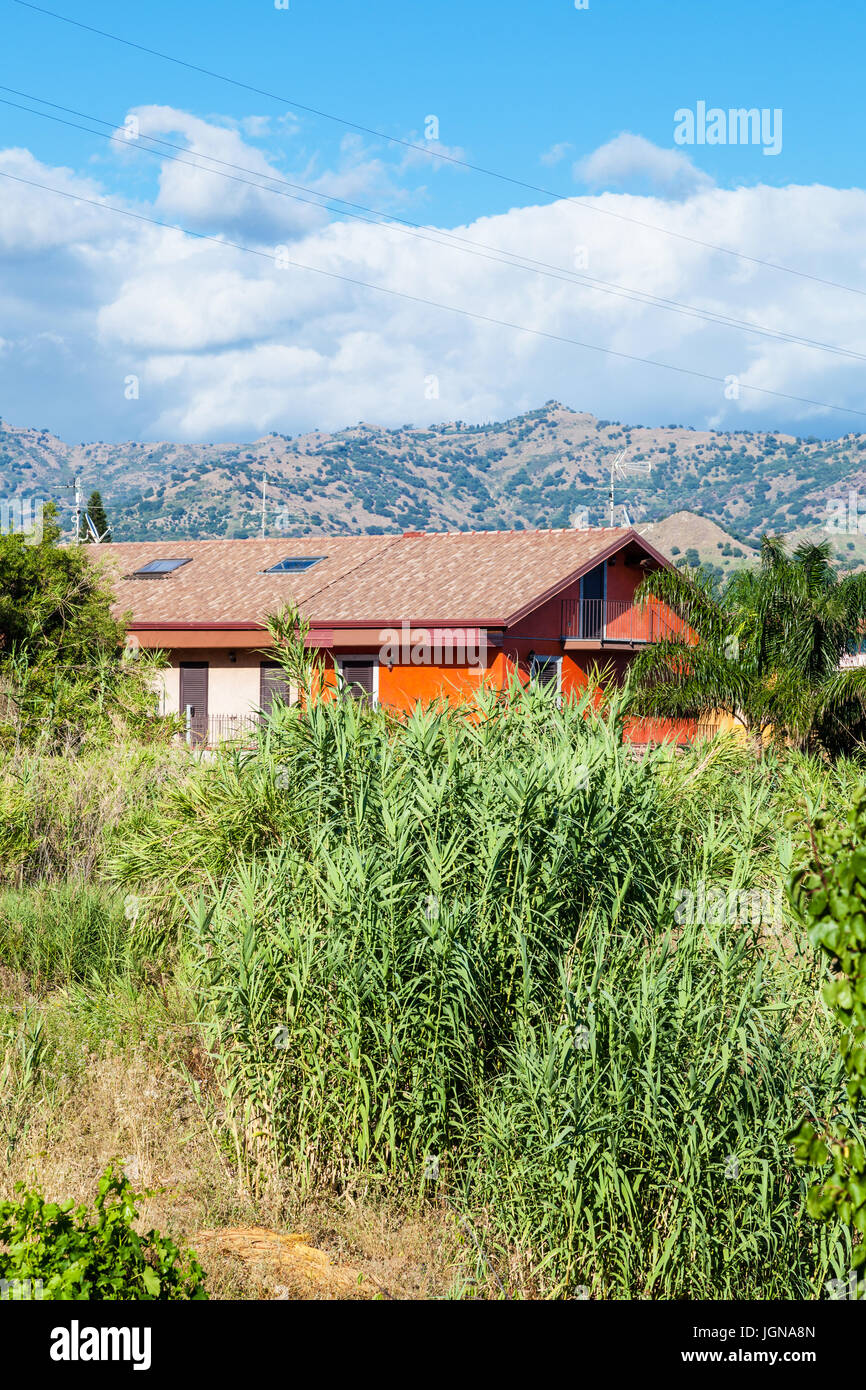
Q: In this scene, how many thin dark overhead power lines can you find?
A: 4